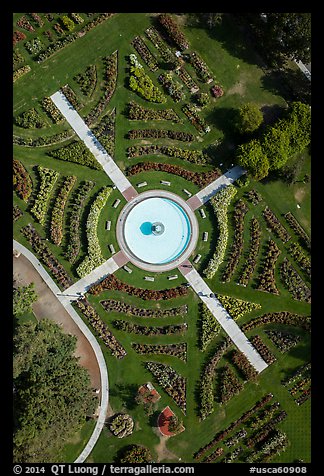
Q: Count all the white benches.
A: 12